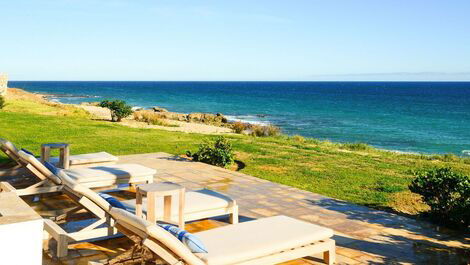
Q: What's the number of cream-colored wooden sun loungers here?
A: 4